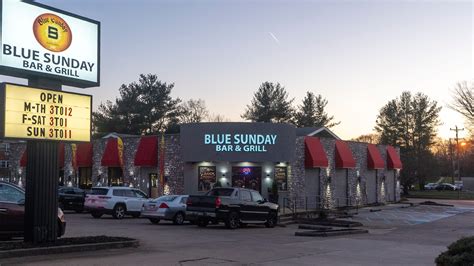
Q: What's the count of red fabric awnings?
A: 9